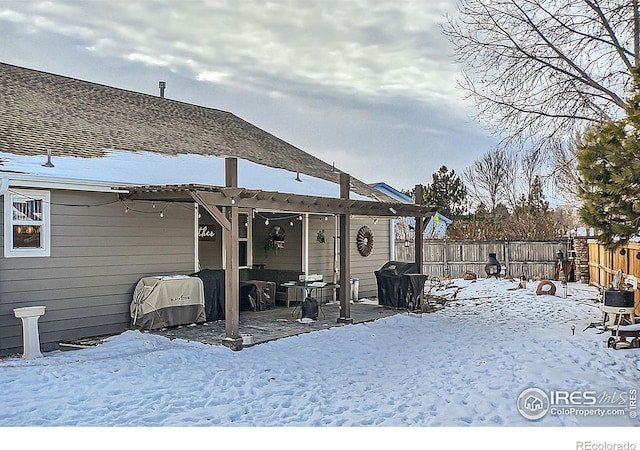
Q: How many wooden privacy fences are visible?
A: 2